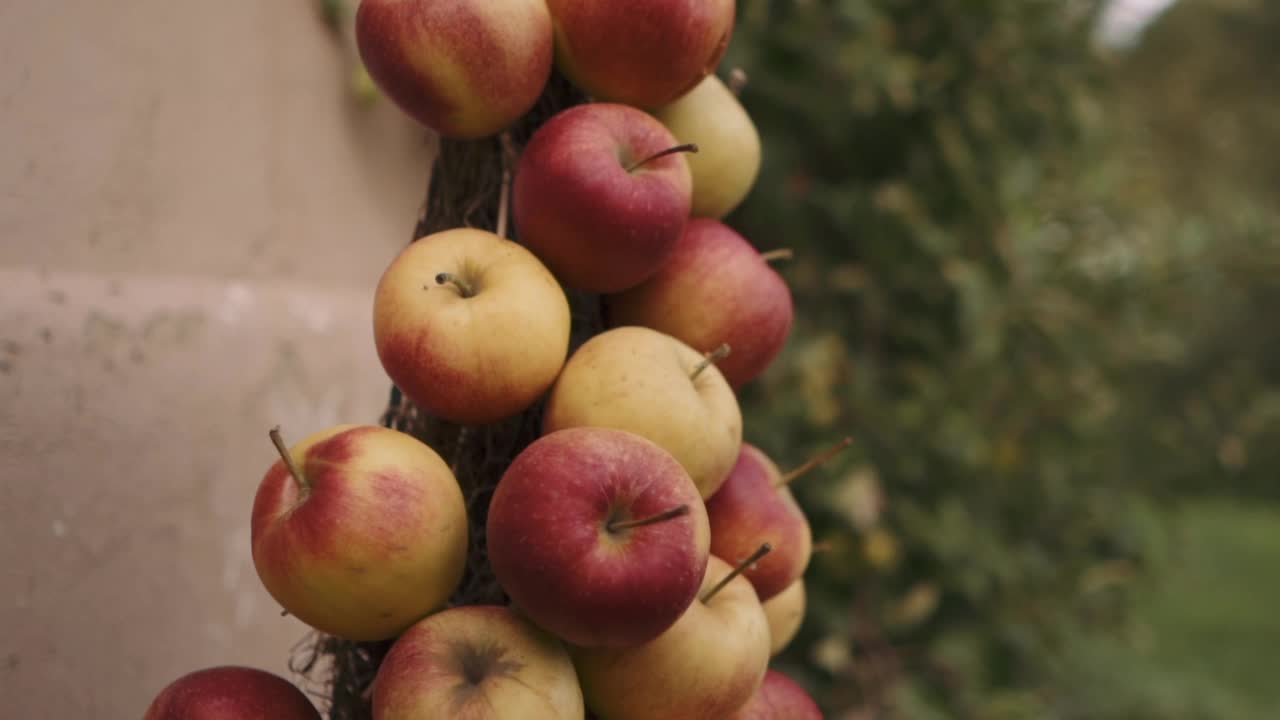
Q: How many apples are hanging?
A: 15